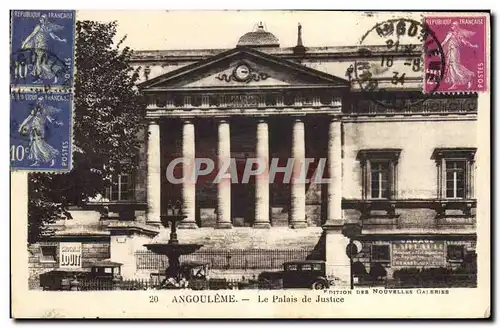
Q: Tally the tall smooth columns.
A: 6